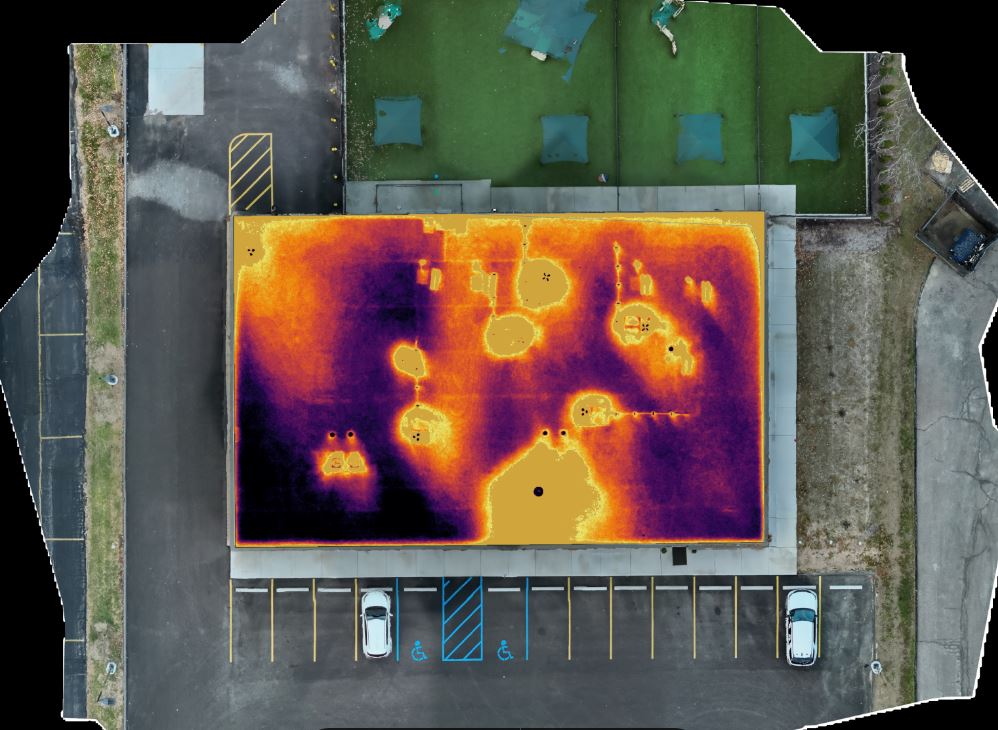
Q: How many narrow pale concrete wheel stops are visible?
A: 14